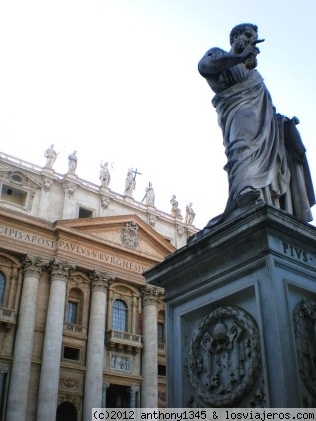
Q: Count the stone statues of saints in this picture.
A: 8